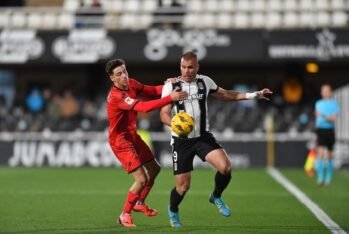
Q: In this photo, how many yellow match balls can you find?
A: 1